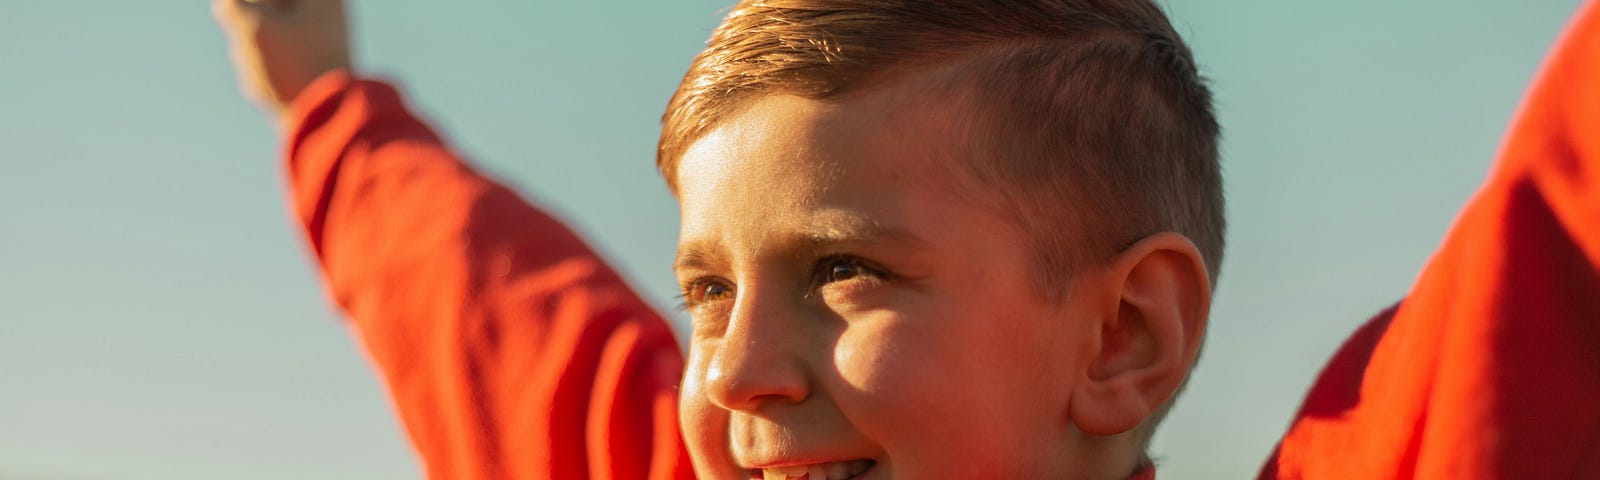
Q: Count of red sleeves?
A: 2